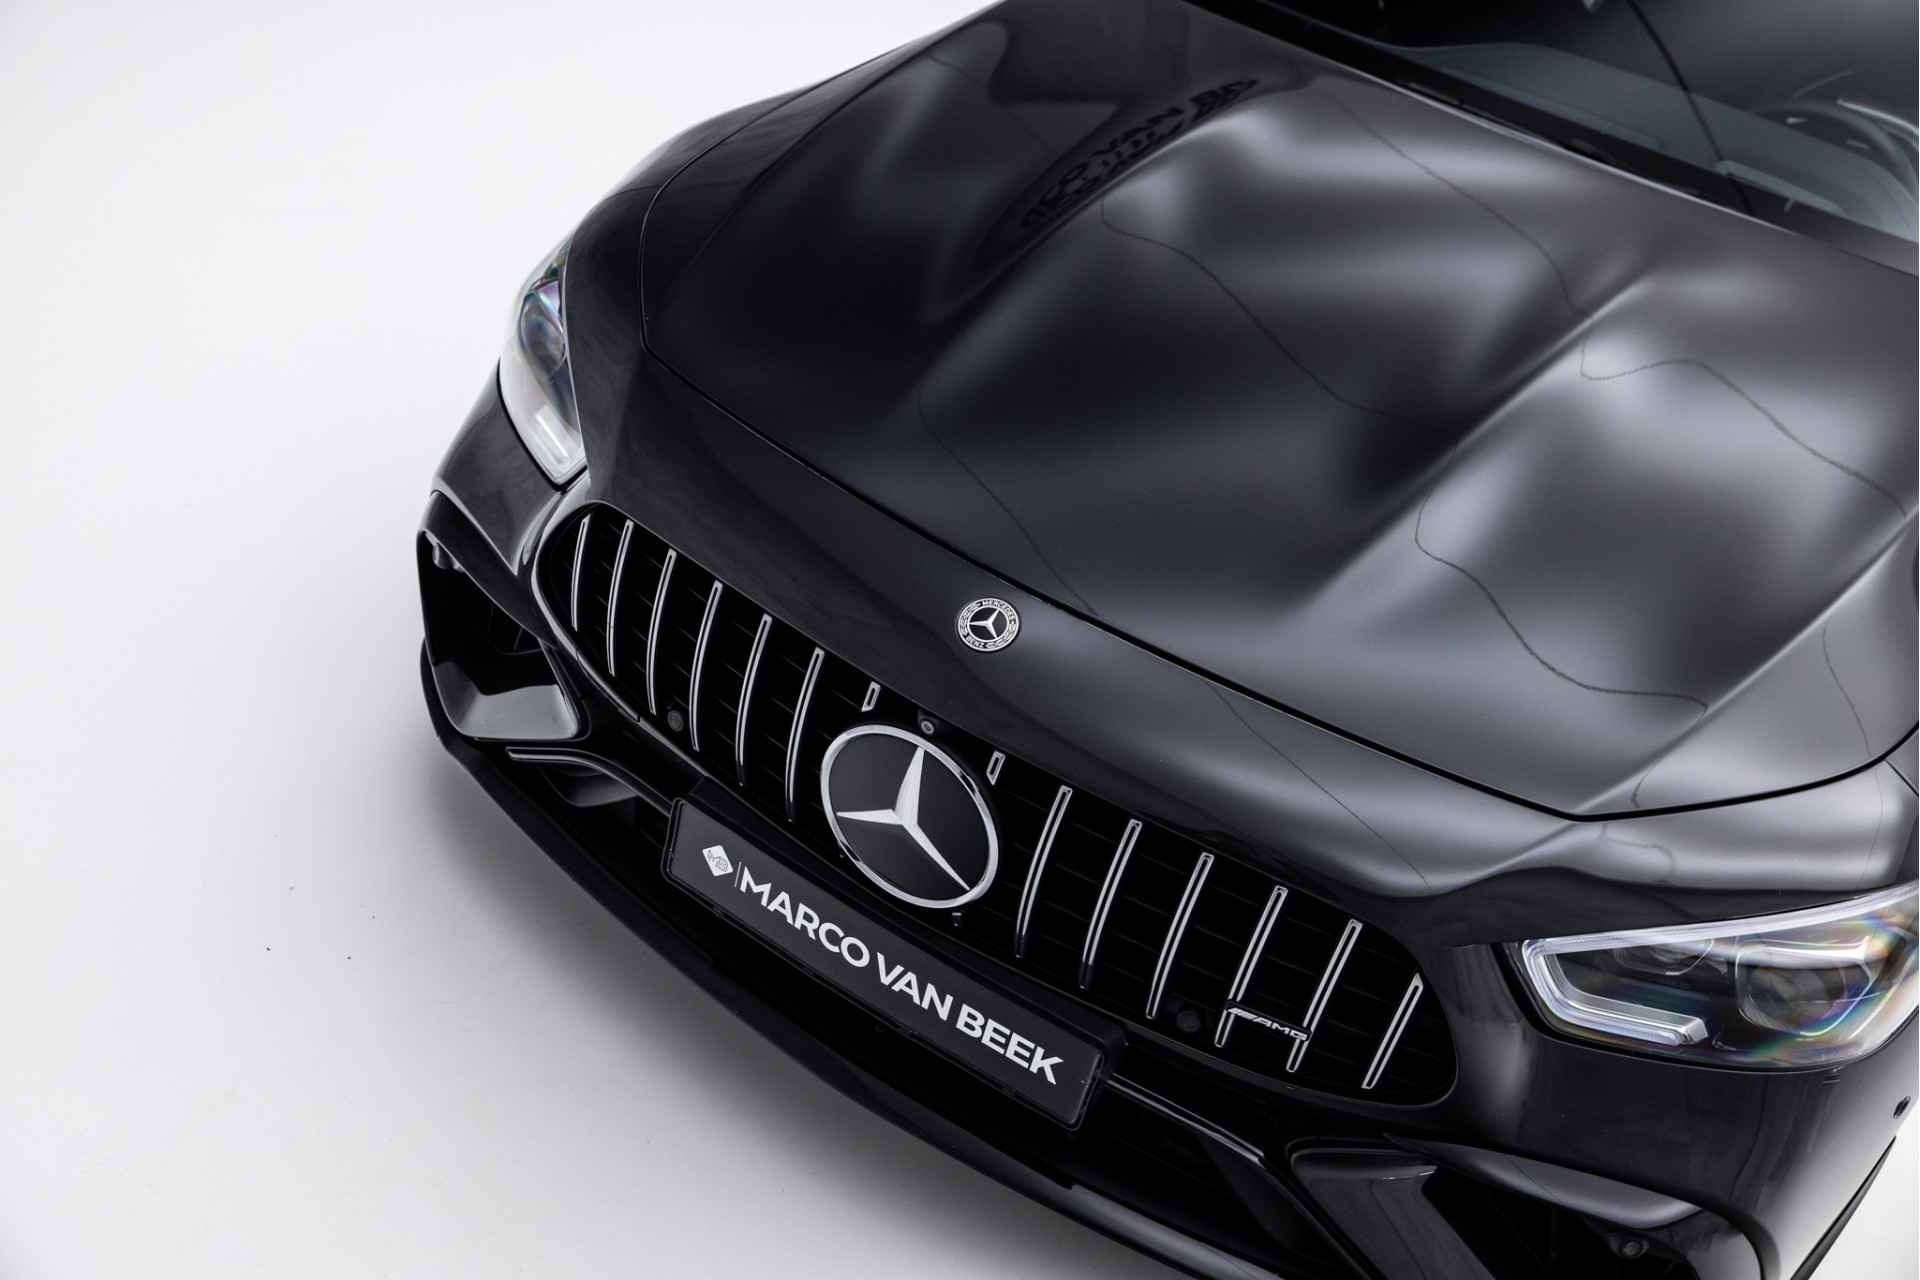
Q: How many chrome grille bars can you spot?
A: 14